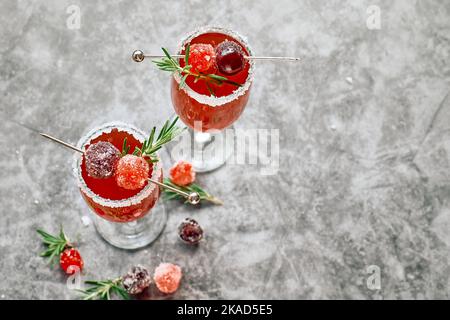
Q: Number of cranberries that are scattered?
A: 5